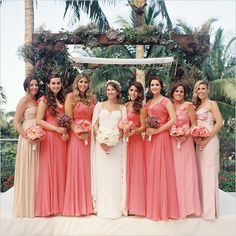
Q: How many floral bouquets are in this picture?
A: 8